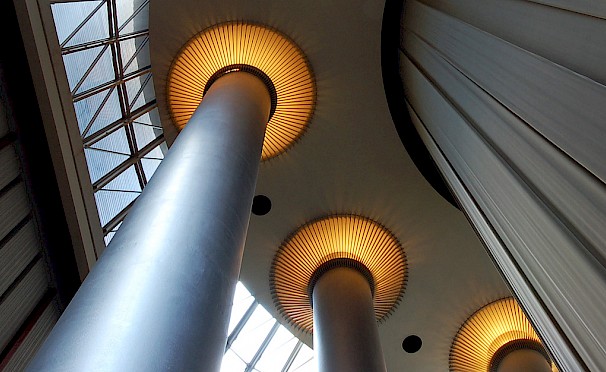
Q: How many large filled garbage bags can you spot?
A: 0